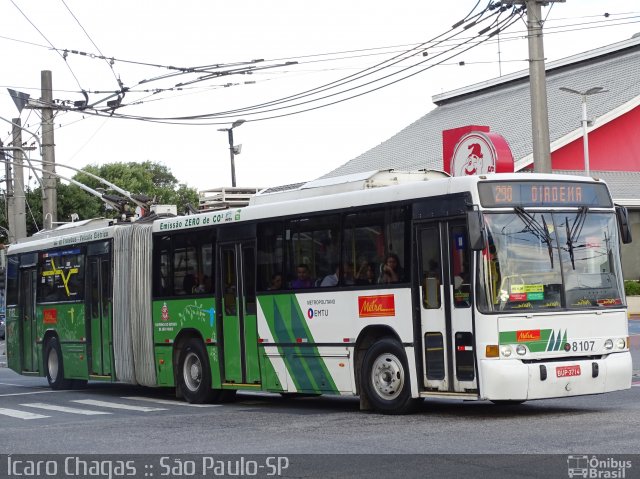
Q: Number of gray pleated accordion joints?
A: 1